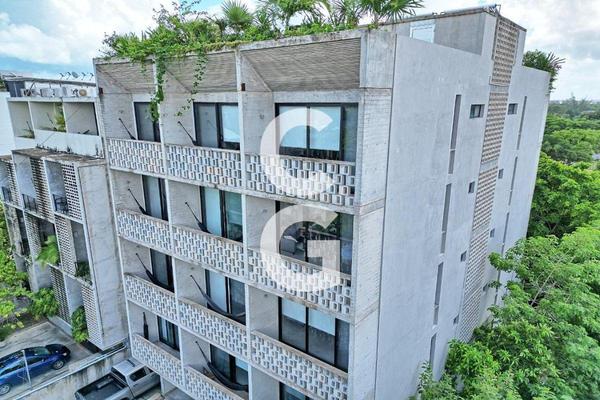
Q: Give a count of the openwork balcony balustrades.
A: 11